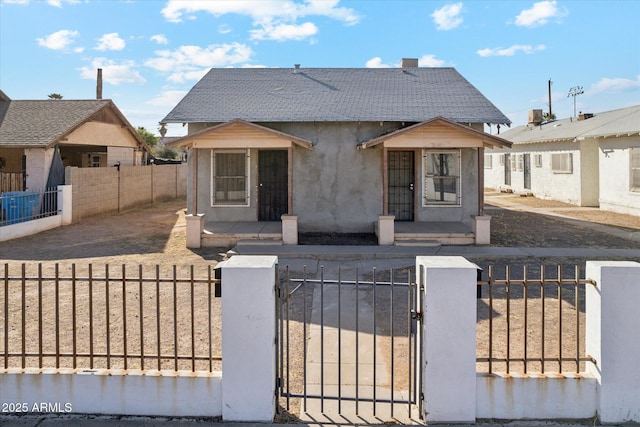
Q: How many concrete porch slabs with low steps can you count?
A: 2